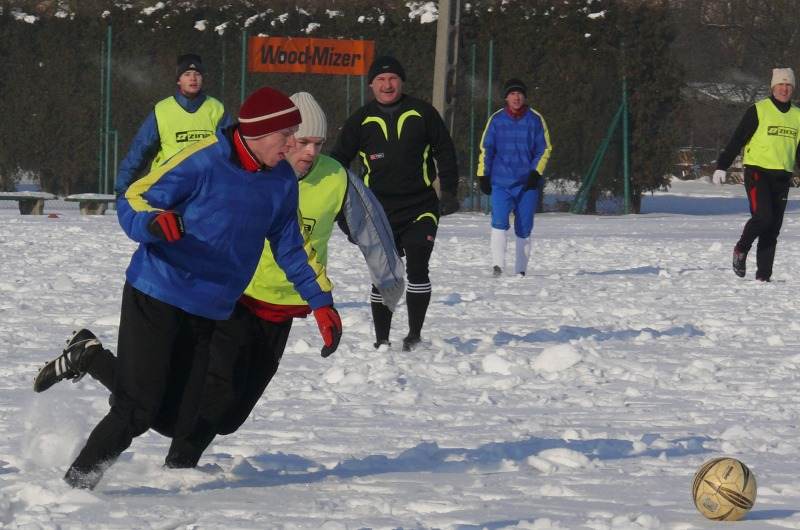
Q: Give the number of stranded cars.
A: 0